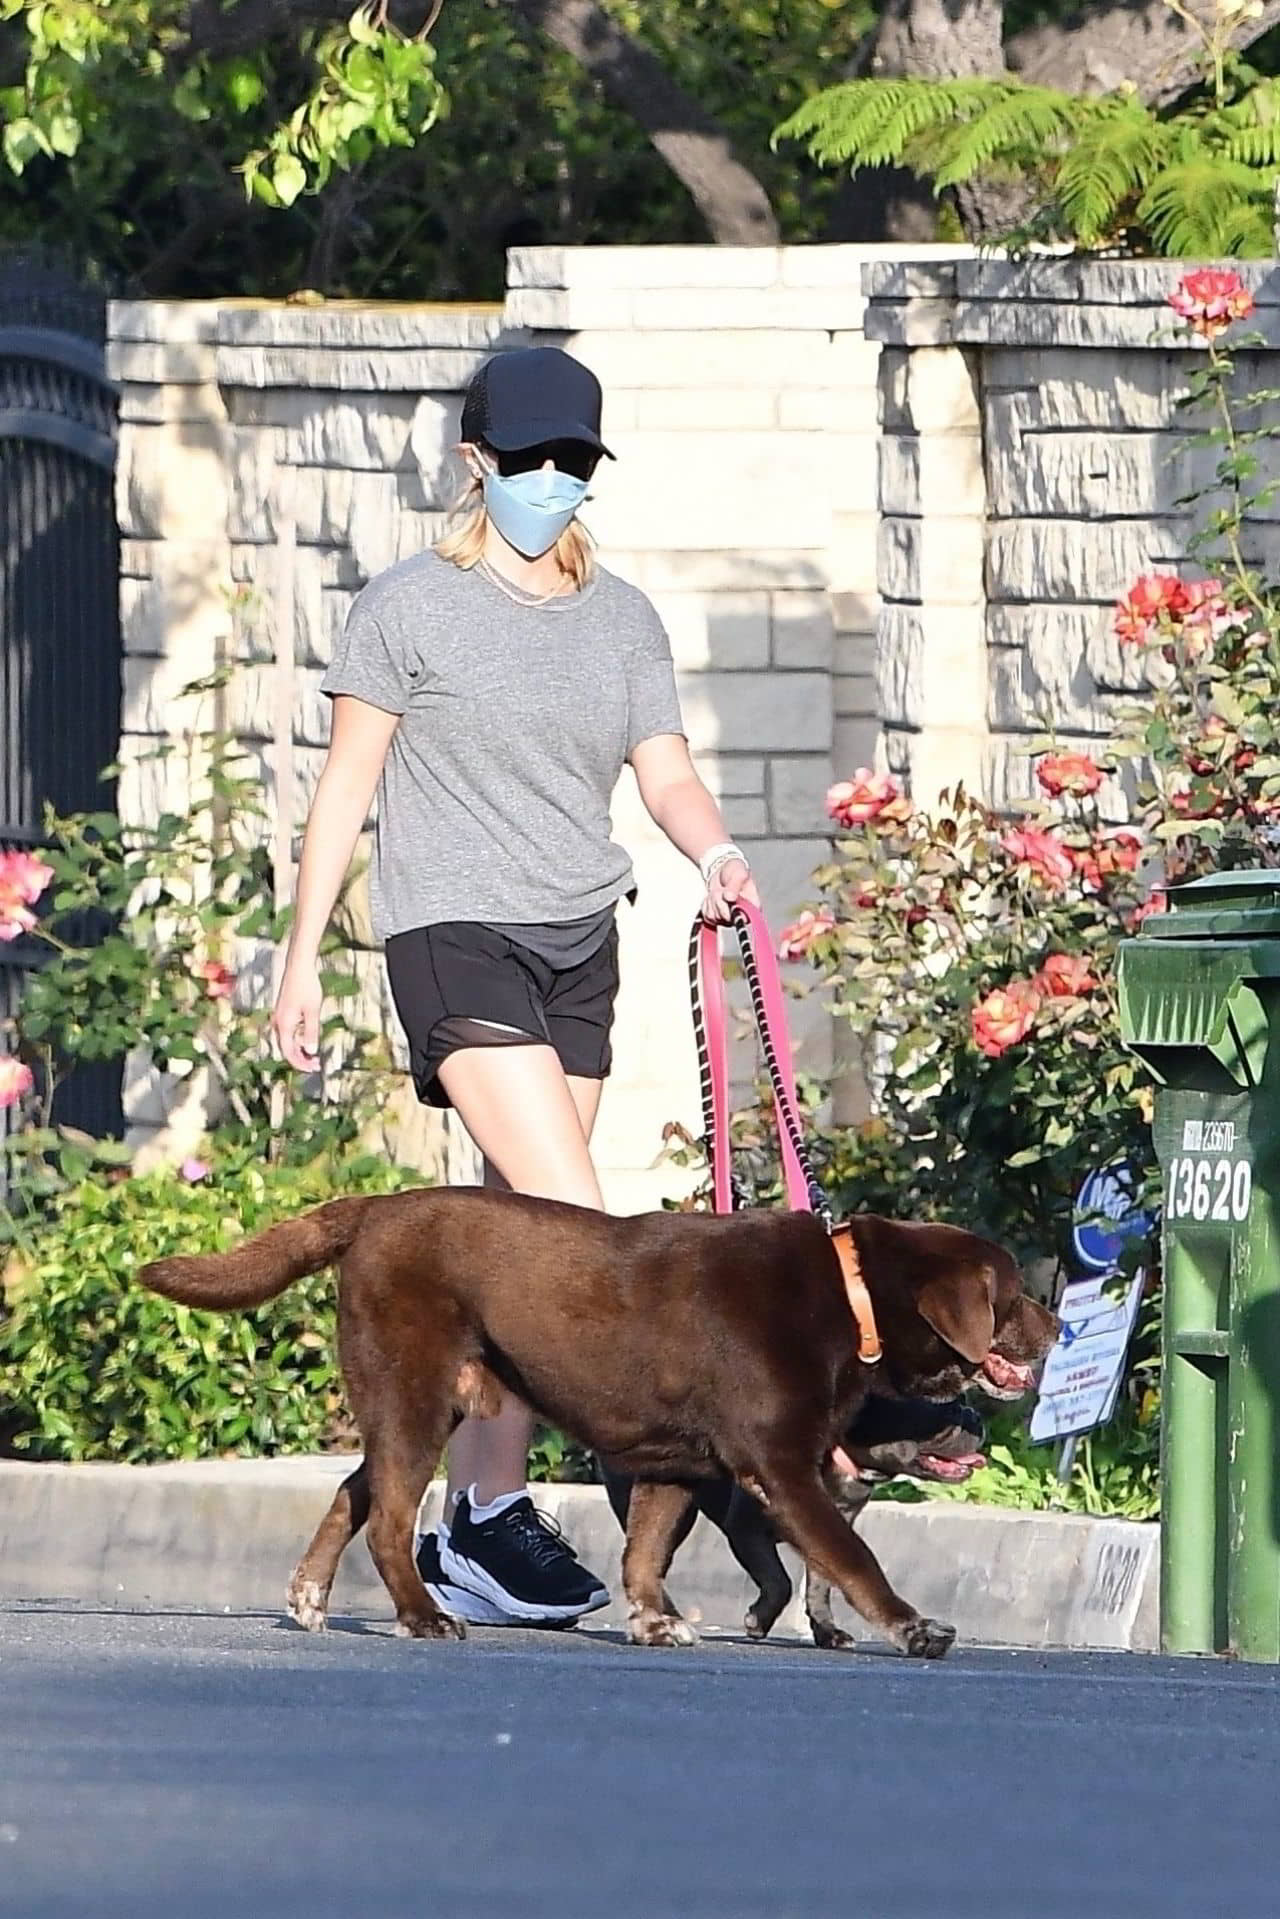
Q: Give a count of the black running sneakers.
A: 2